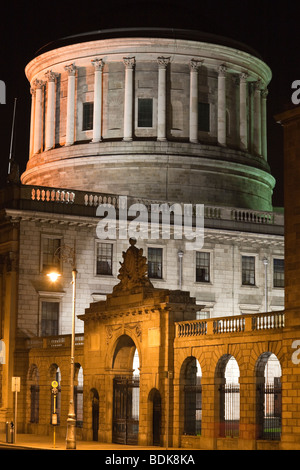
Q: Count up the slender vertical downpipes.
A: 2